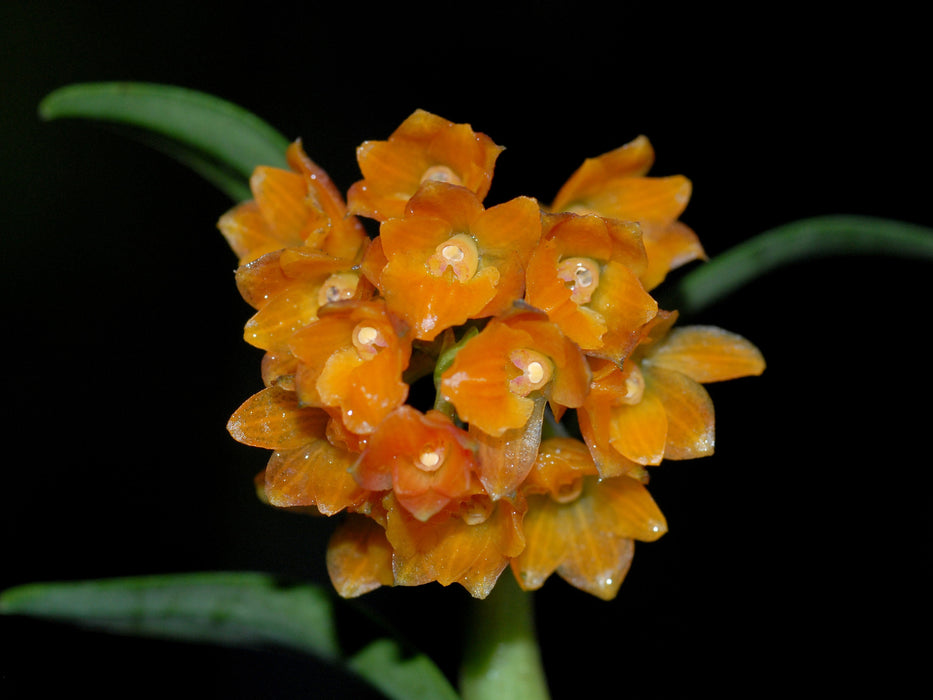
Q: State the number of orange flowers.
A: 13